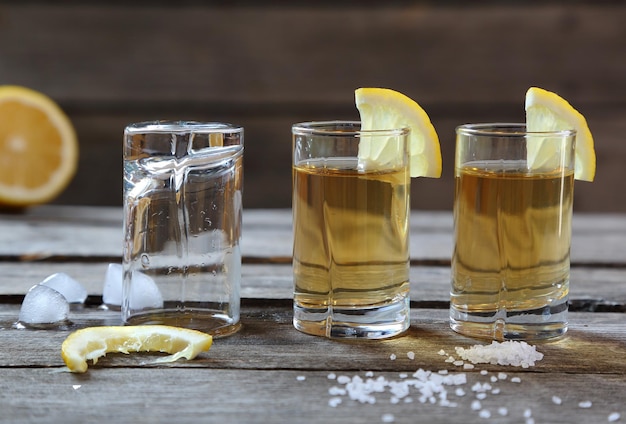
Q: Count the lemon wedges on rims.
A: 2